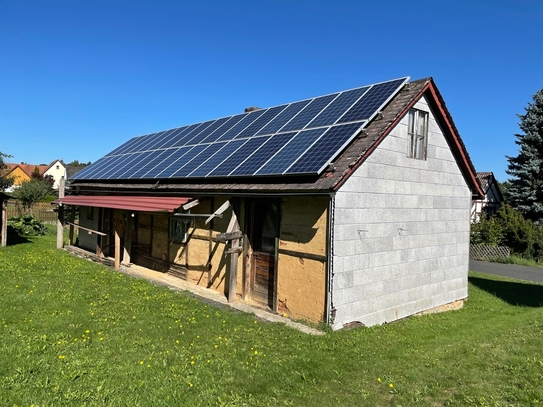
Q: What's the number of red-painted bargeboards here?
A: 2